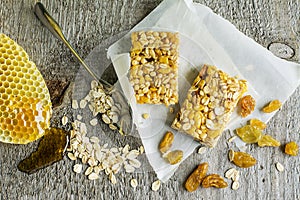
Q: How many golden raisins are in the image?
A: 11